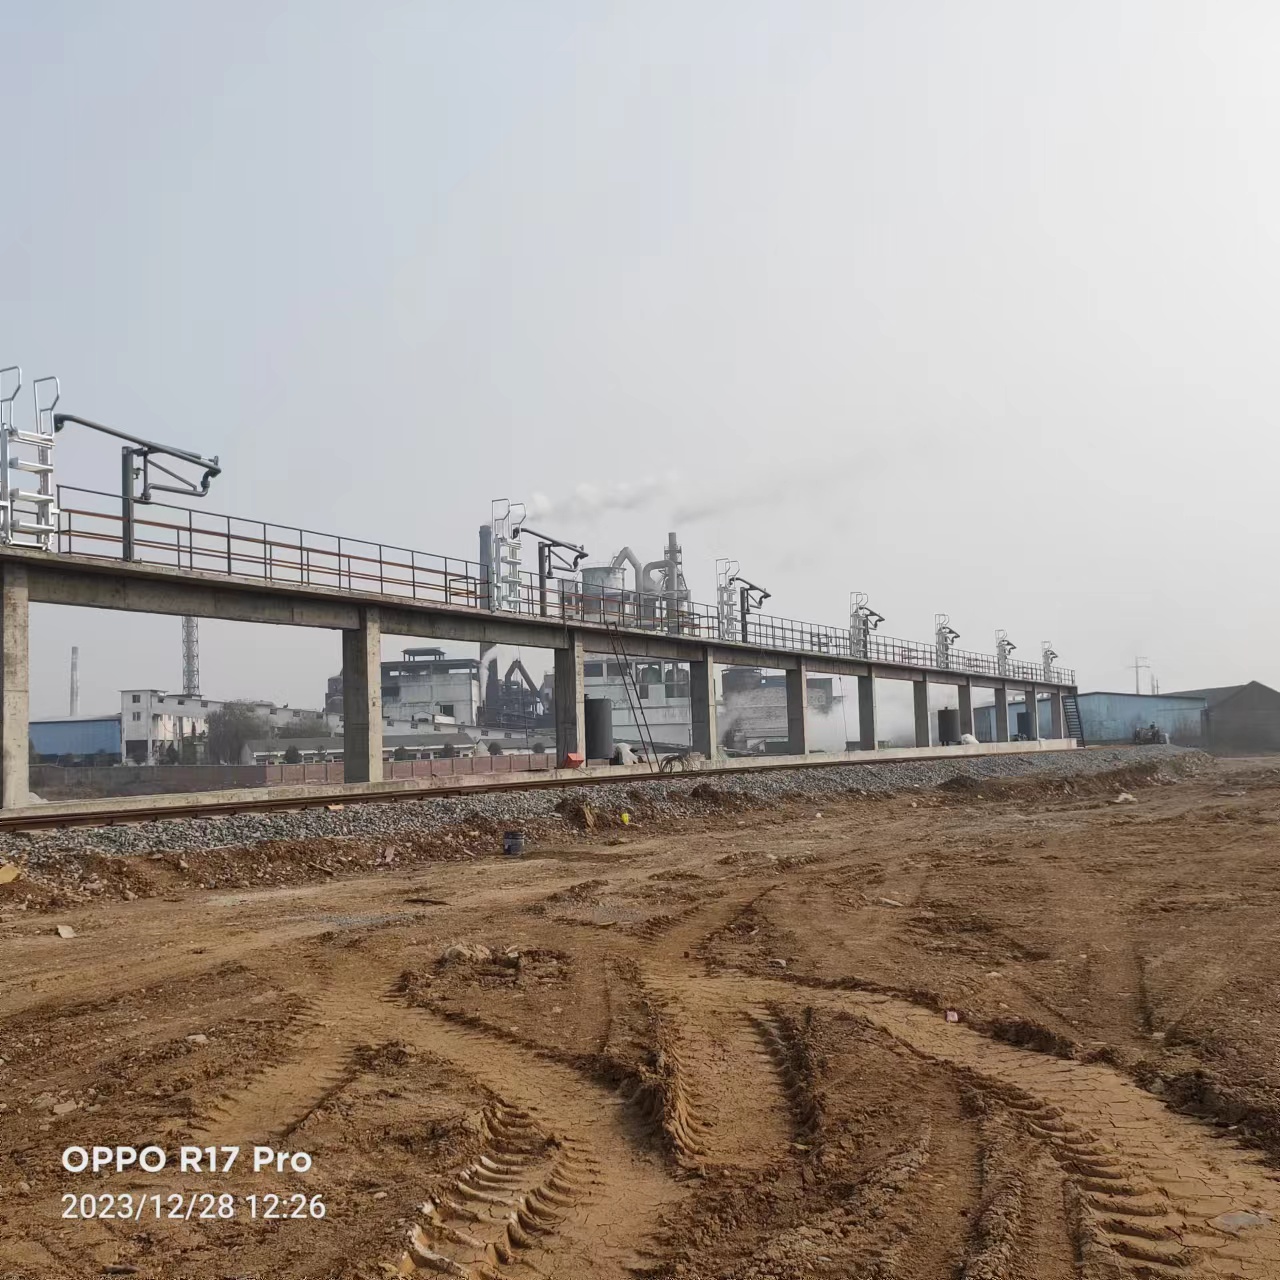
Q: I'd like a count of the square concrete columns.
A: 11